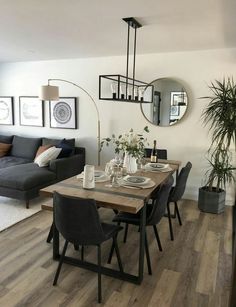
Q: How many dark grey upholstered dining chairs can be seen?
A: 4